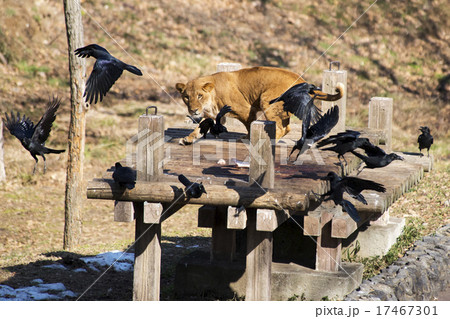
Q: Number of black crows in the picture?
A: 11